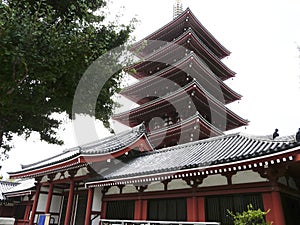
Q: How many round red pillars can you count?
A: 4